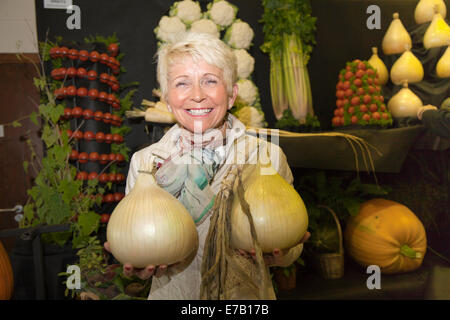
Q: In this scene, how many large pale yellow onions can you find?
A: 9